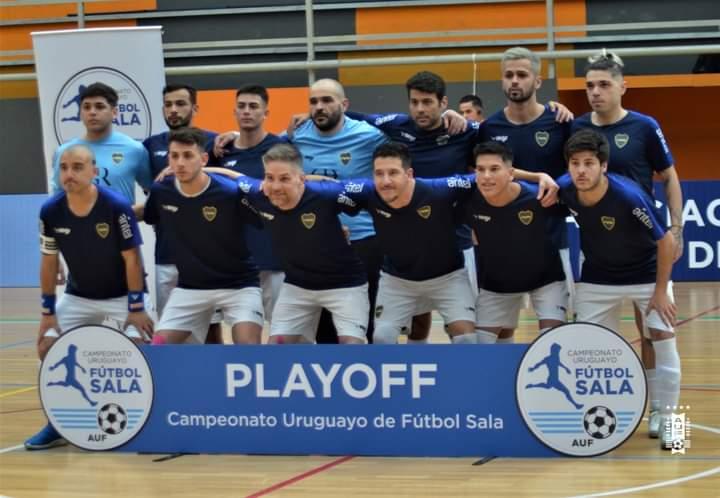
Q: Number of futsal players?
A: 13